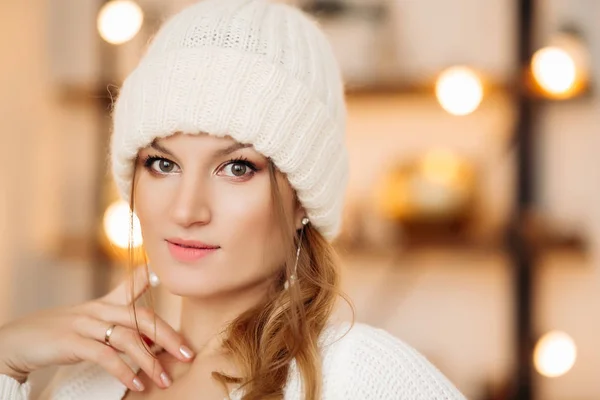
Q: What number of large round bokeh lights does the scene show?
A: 5